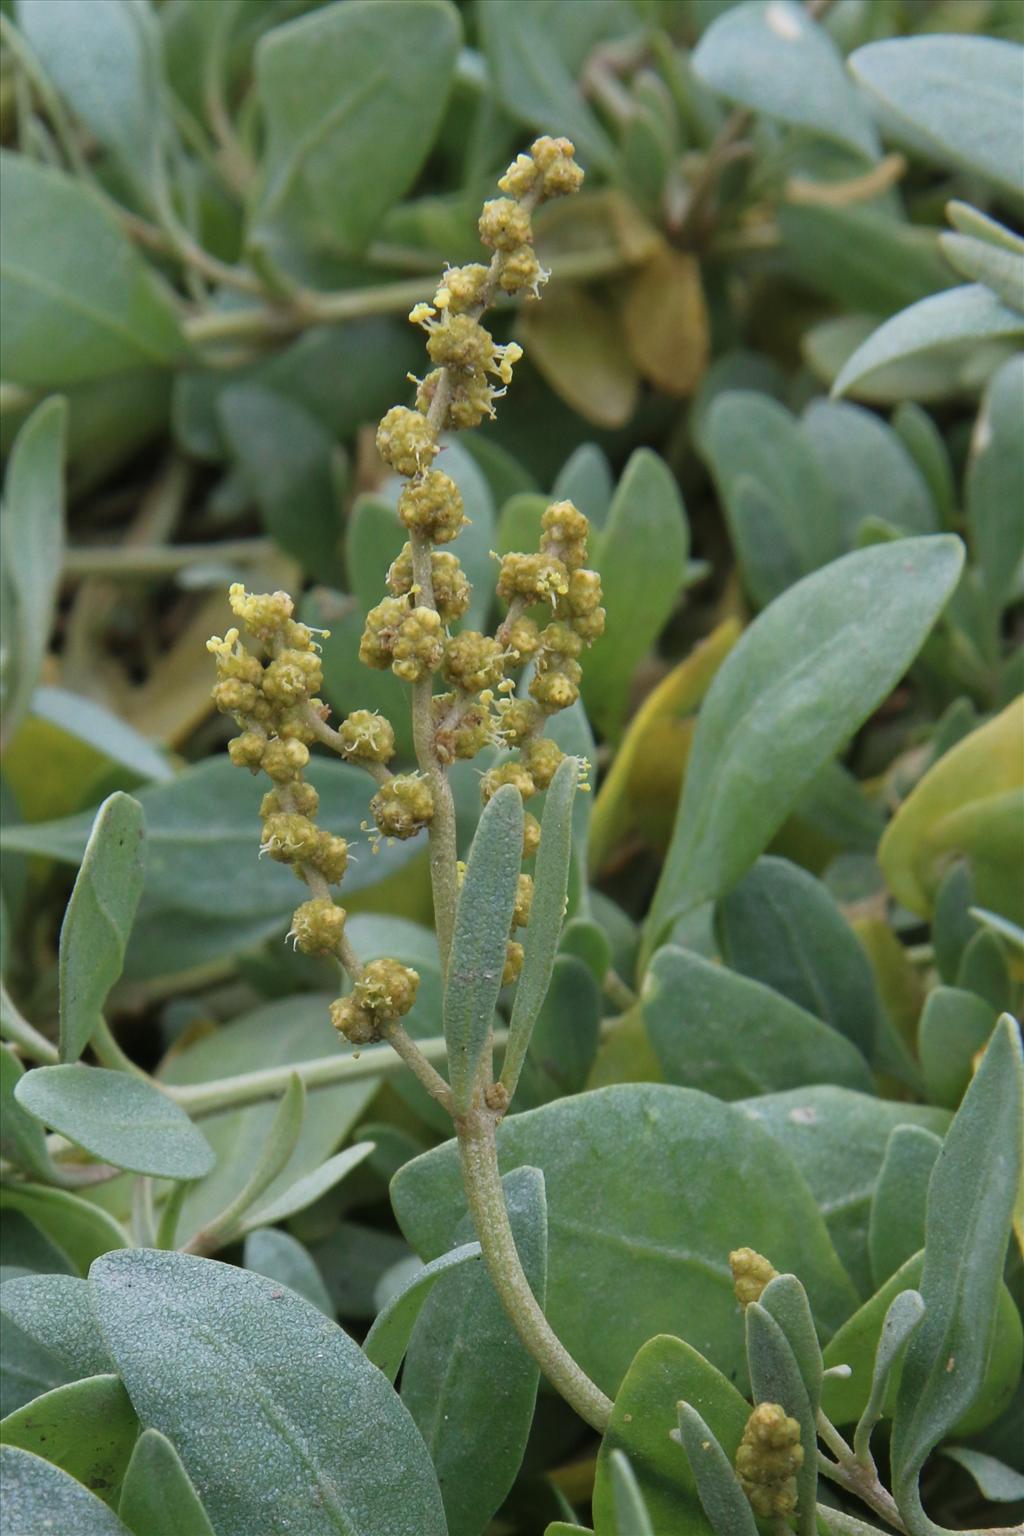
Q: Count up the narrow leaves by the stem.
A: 2